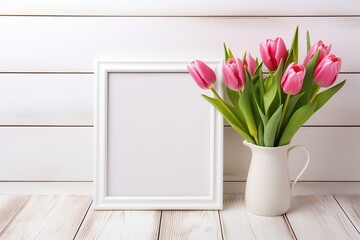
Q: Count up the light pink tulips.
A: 7